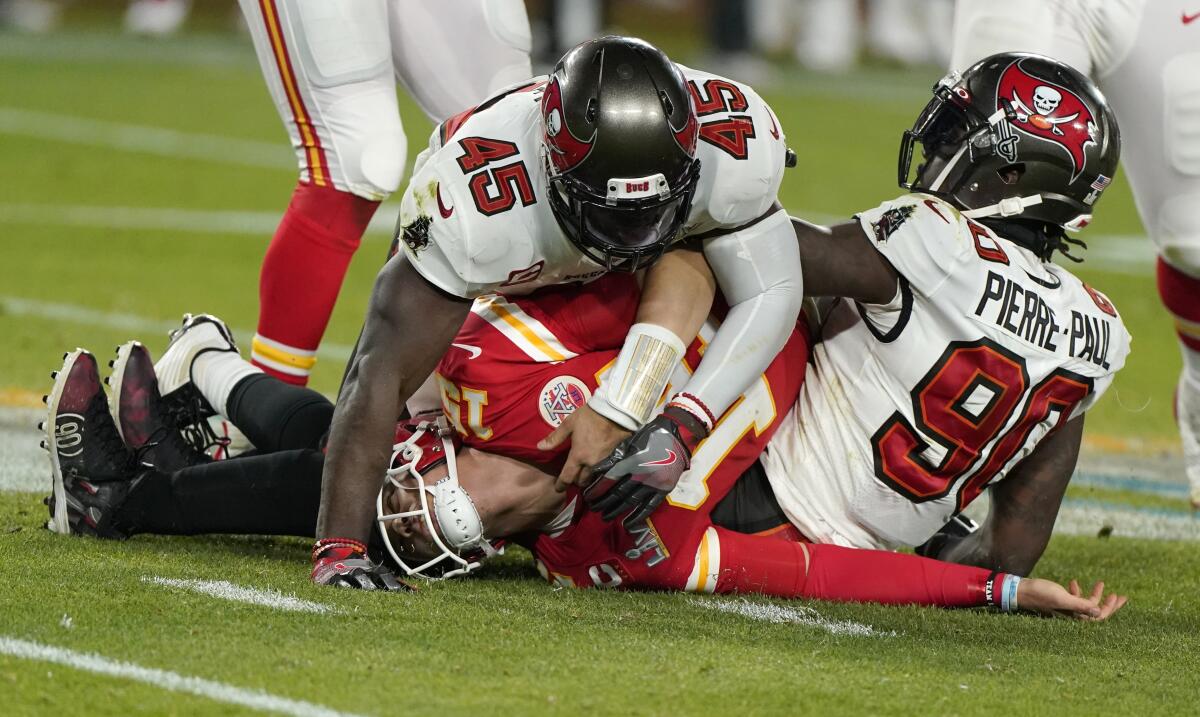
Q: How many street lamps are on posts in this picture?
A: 0